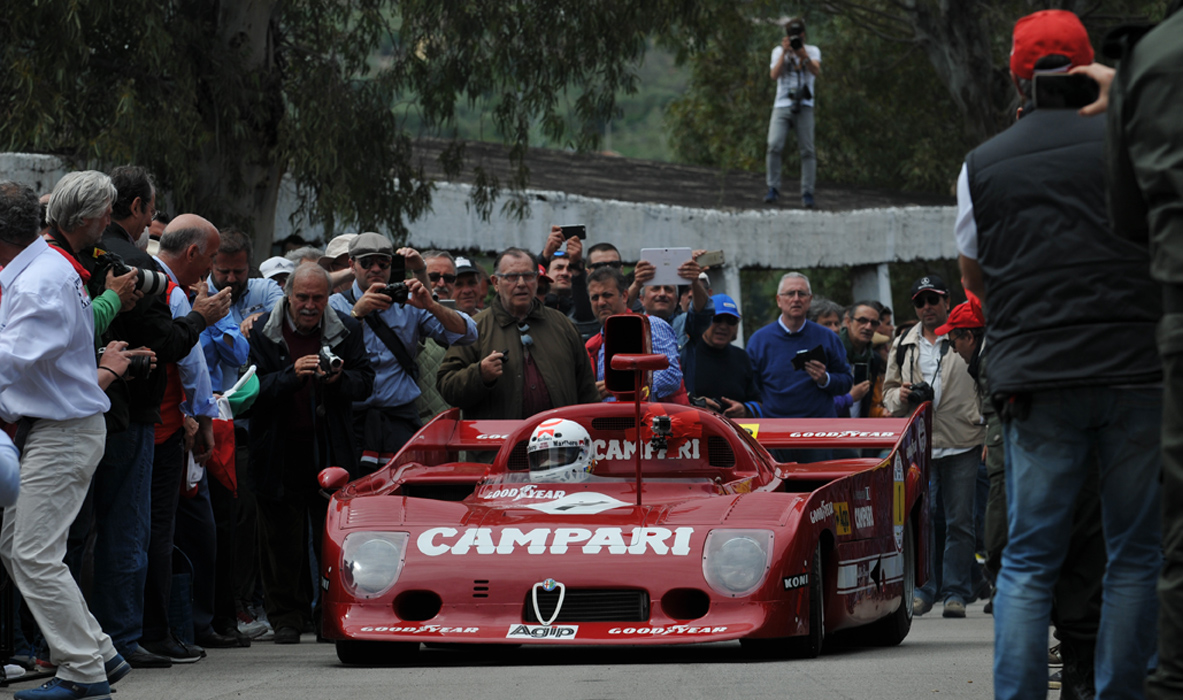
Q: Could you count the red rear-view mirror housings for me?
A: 2